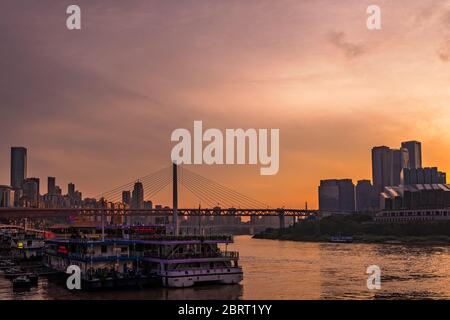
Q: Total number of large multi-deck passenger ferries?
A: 2